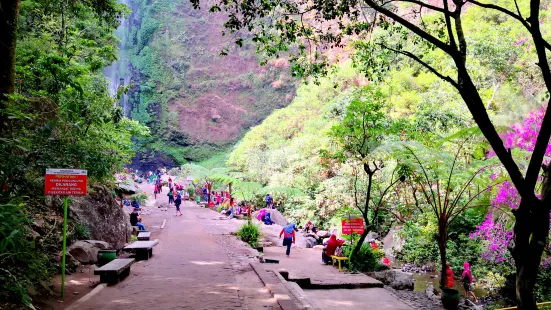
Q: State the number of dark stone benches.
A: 3